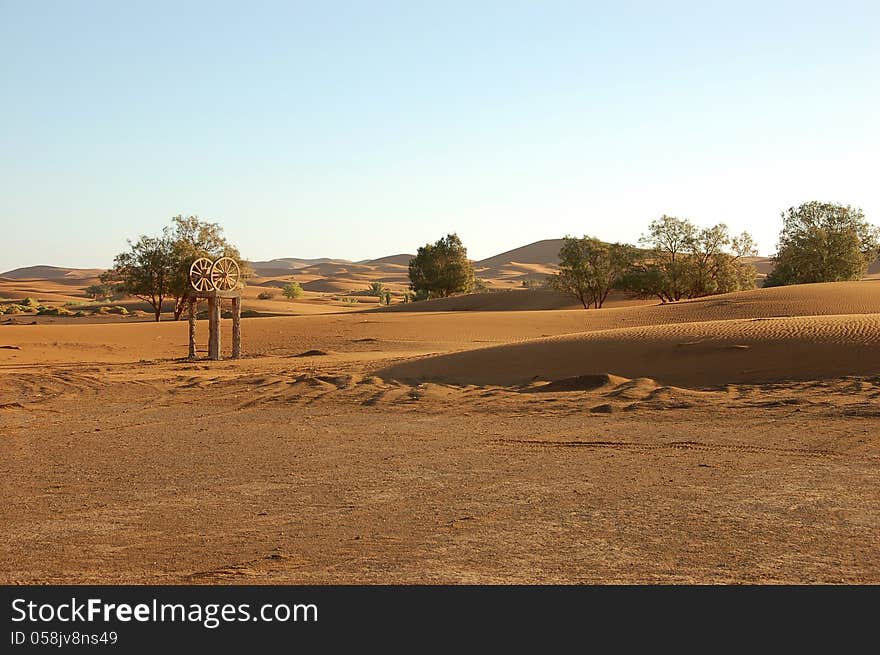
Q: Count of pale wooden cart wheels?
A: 2